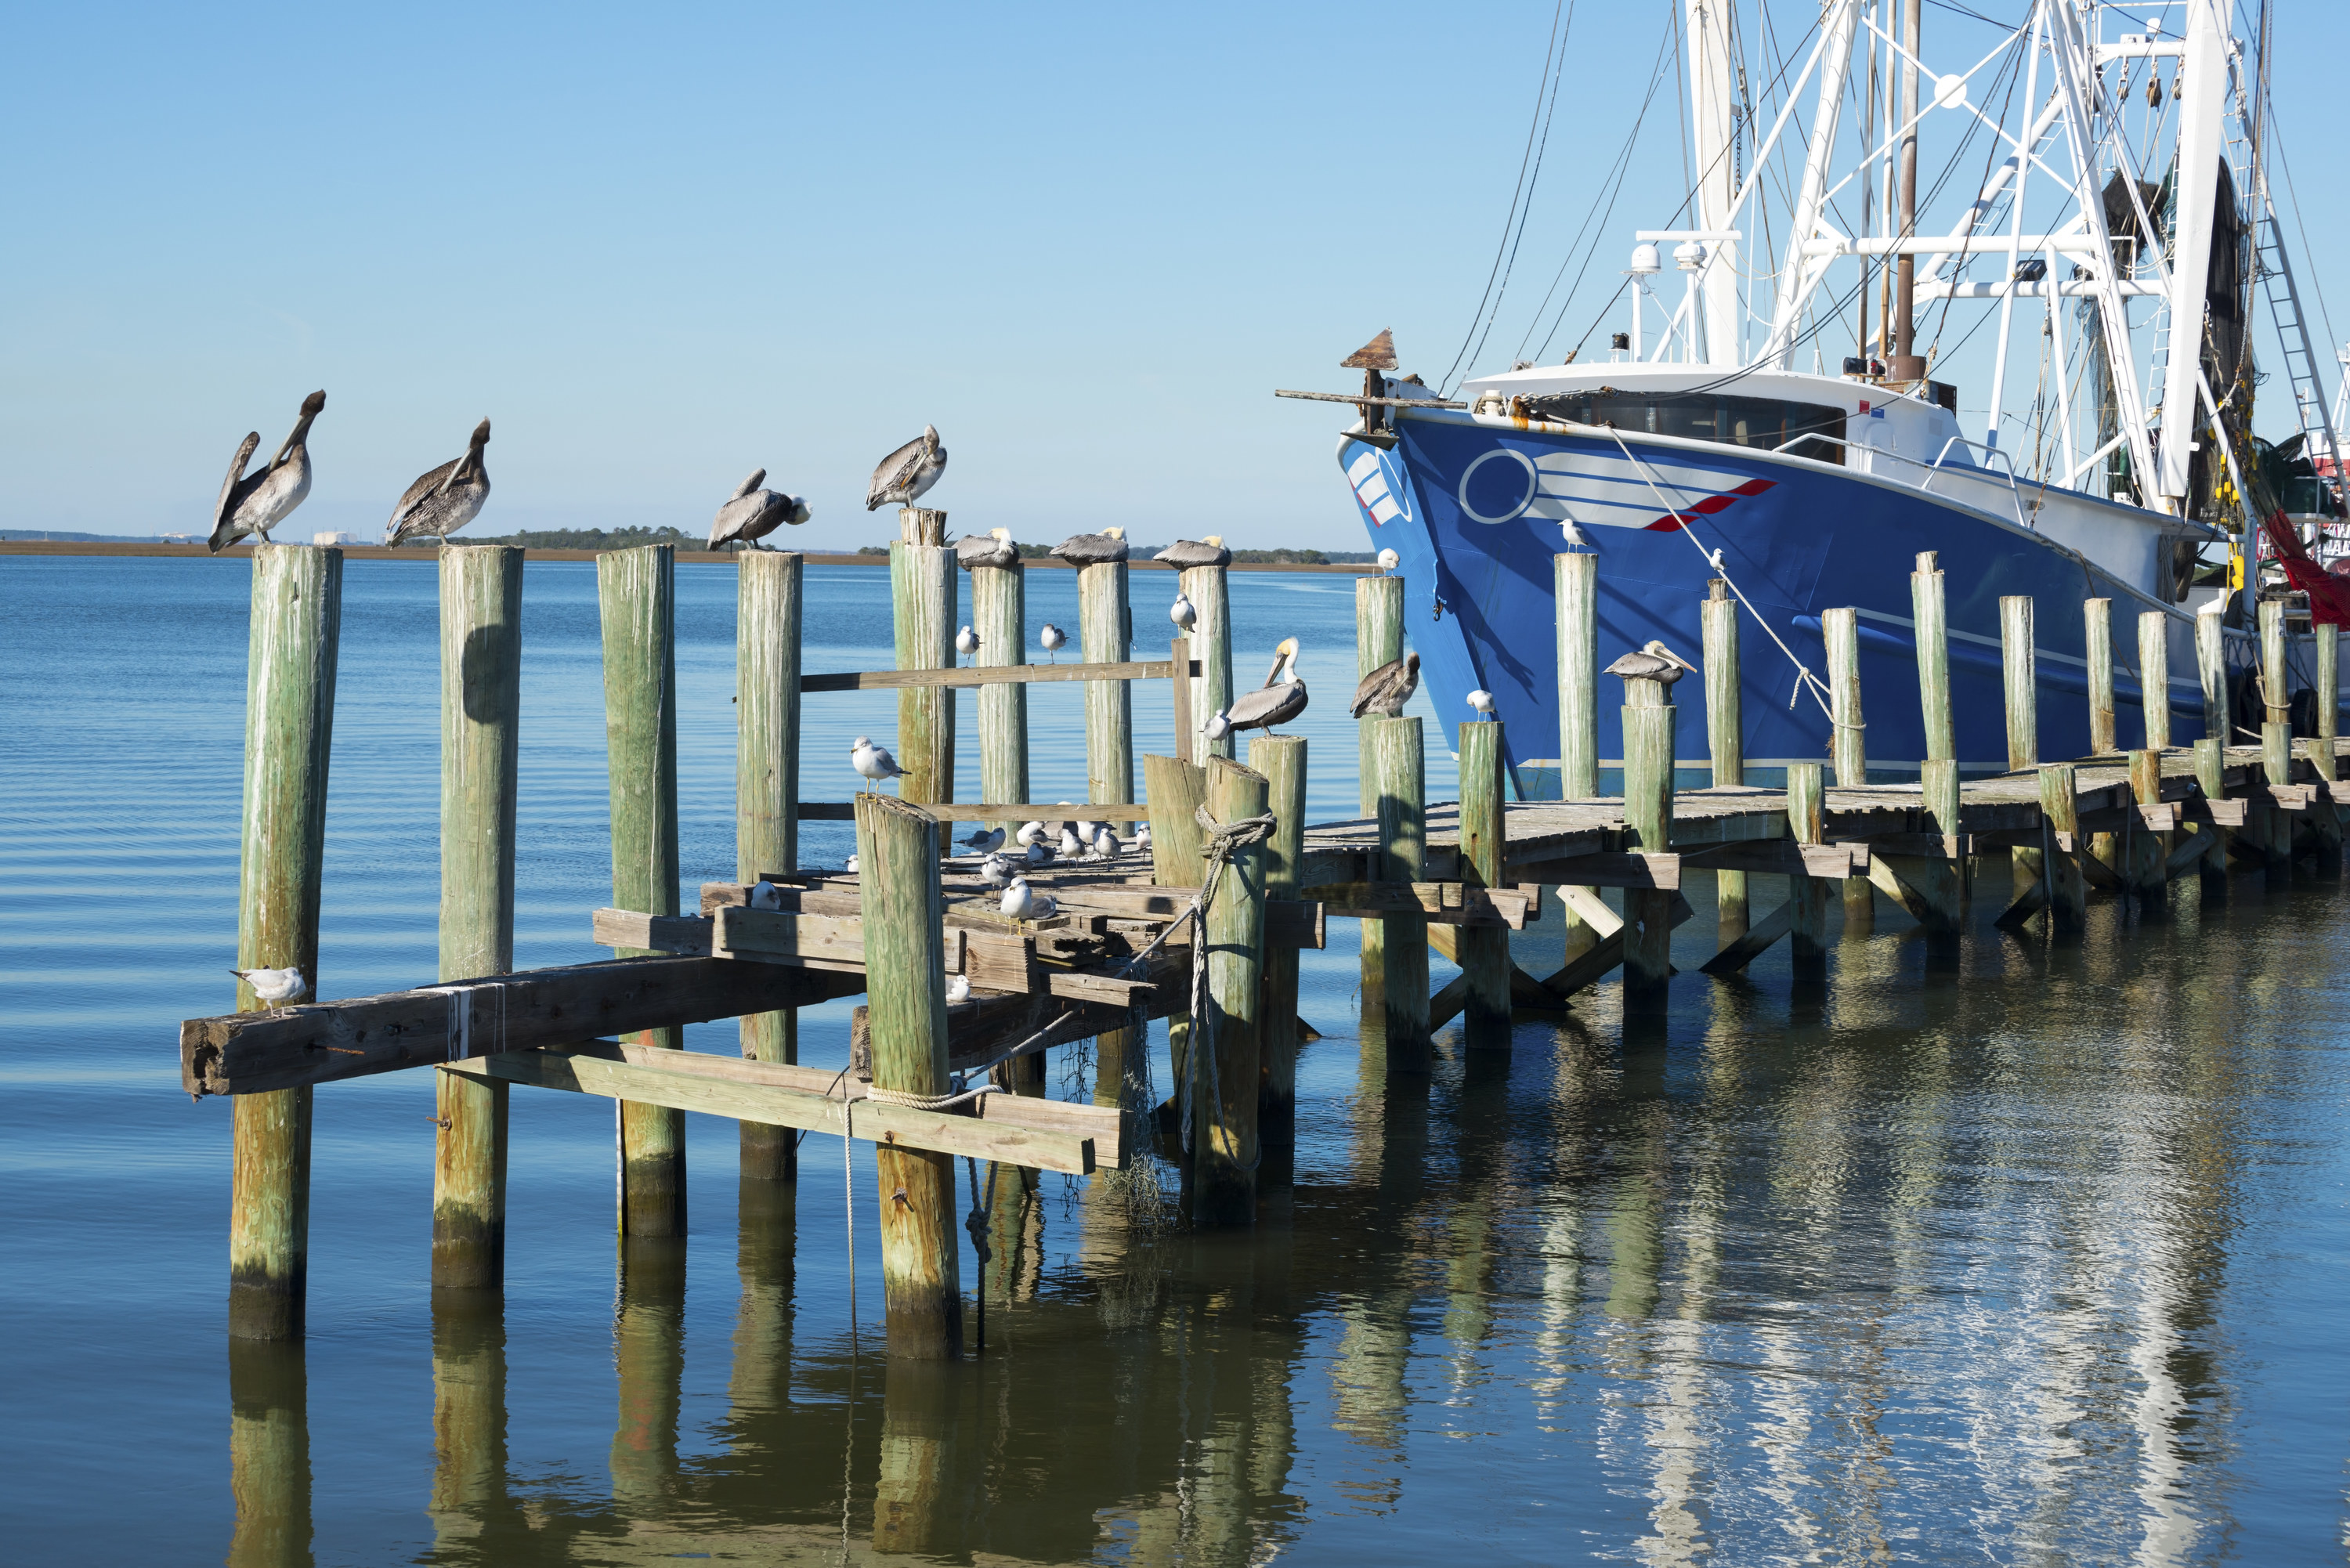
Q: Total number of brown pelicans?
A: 10